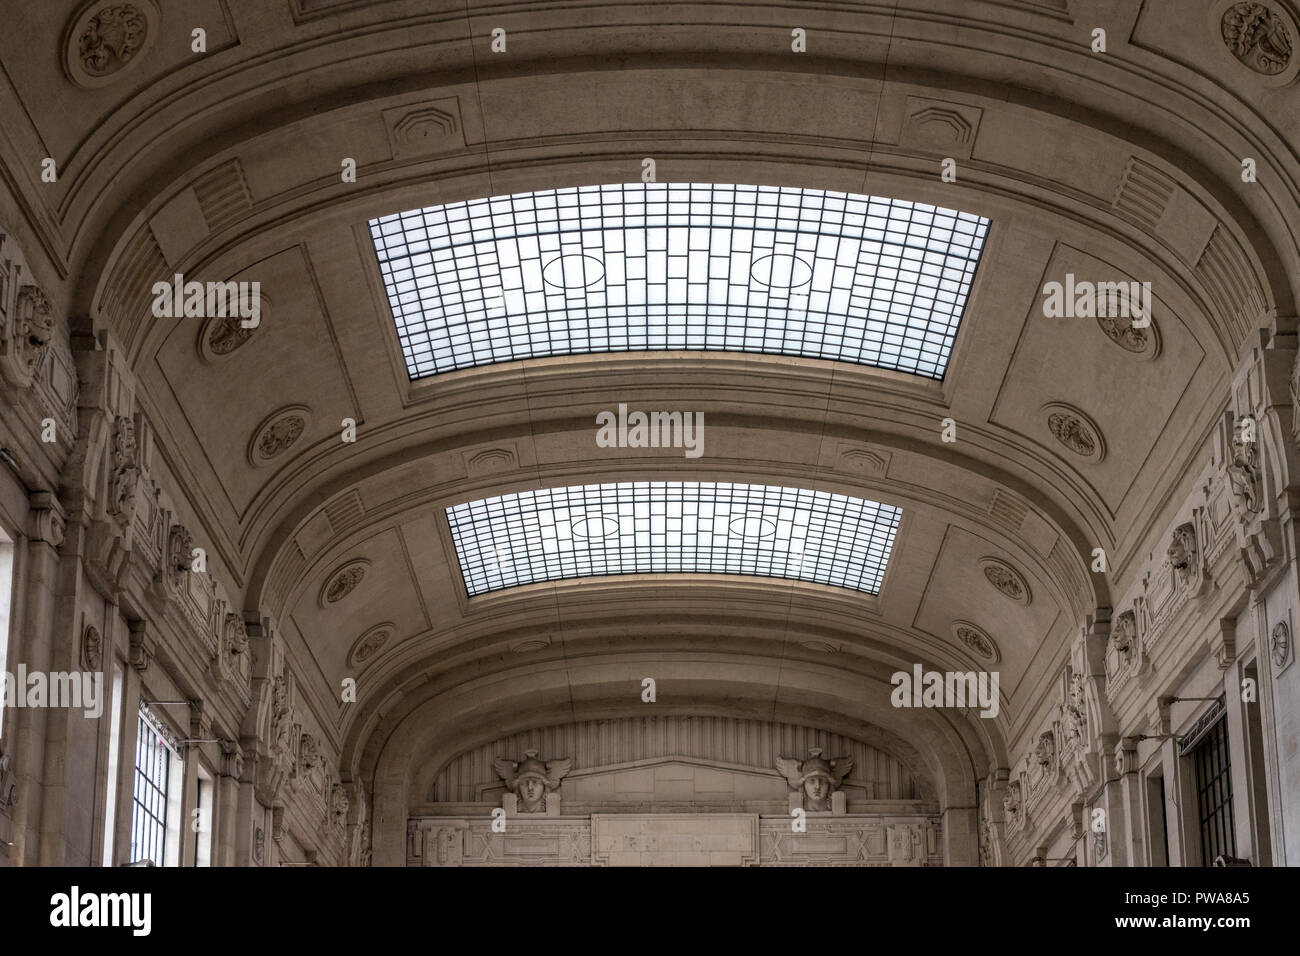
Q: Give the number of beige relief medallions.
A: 10